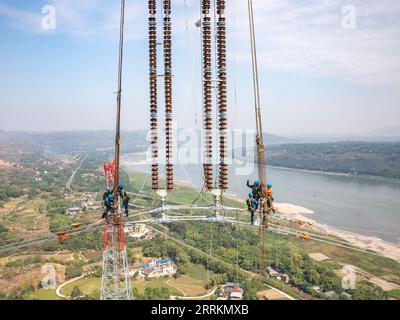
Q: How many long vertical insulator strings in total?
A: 4